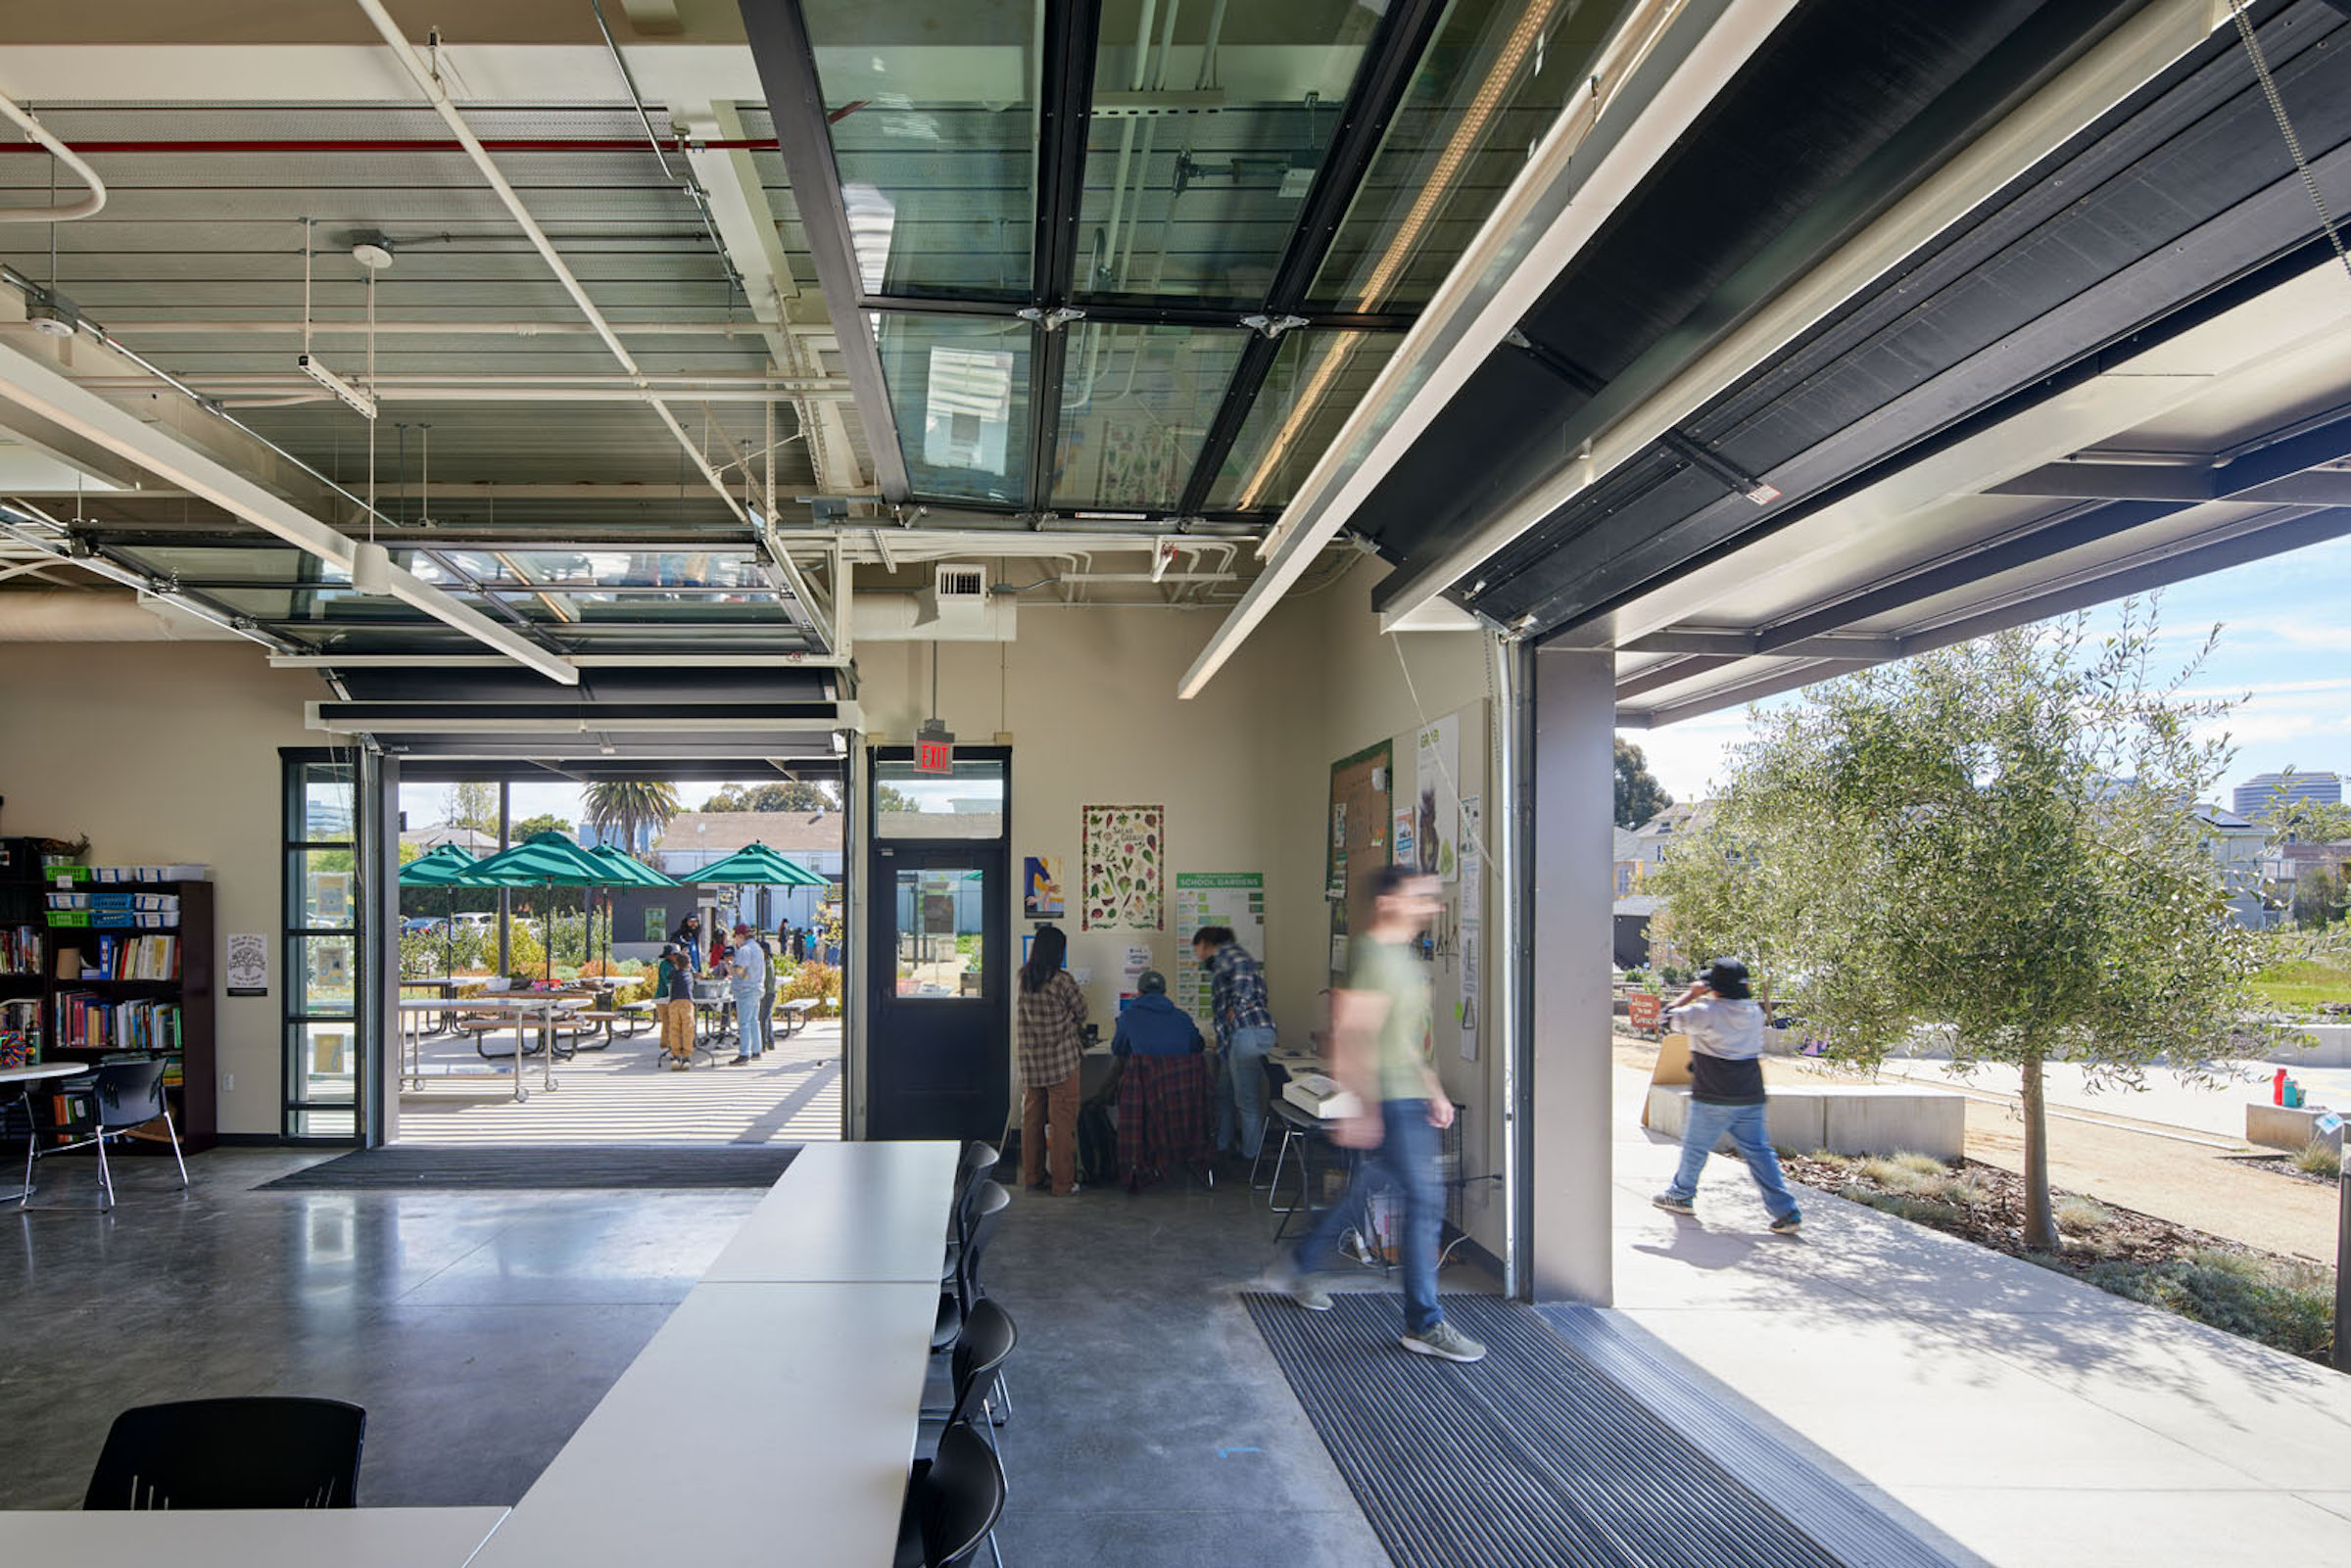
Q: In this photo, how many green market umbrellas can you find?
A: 4